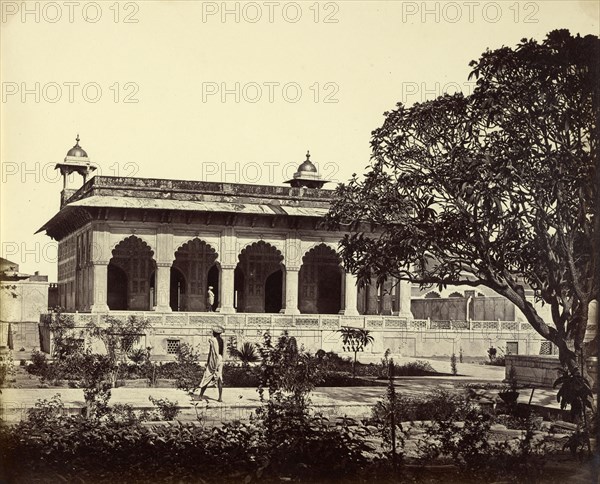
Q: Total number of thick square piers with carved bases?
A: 6